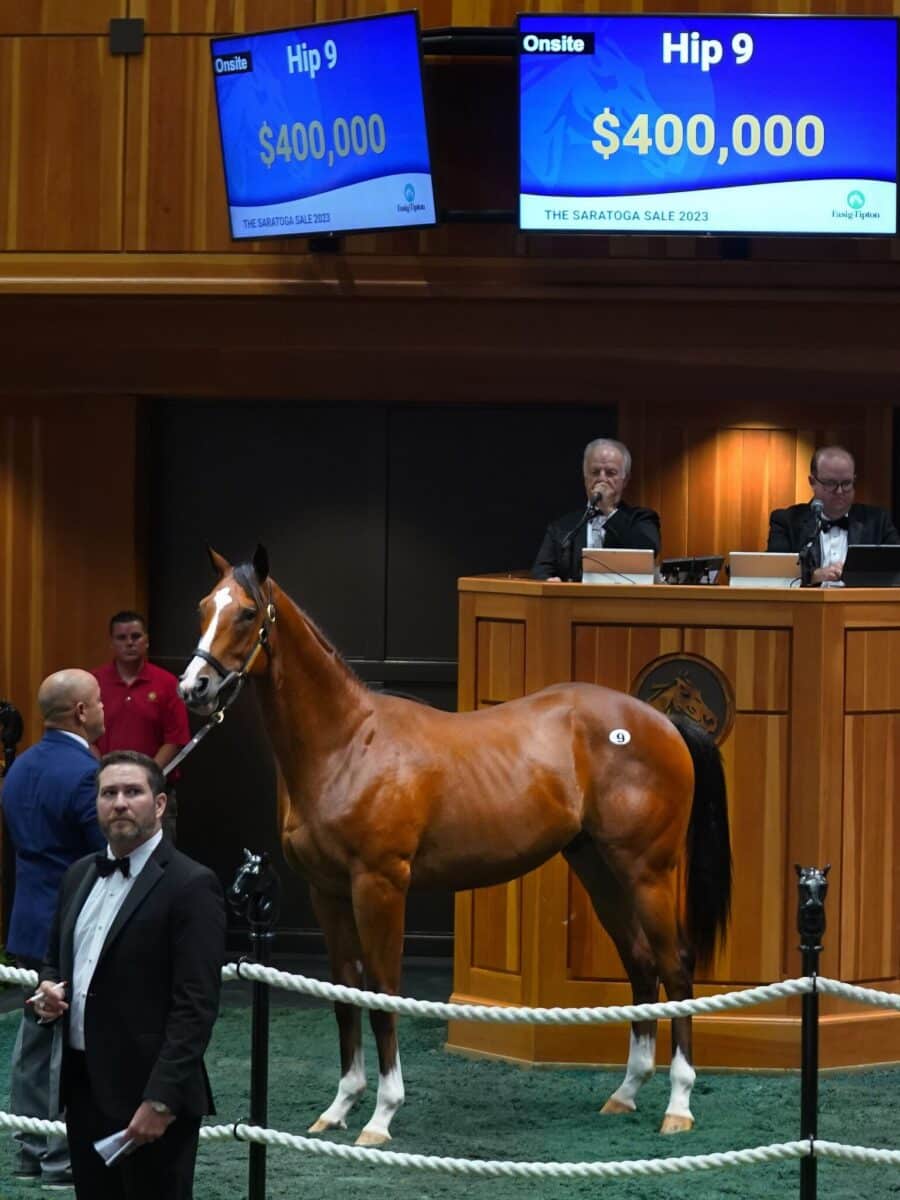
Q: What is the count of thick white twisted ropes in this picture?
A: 2